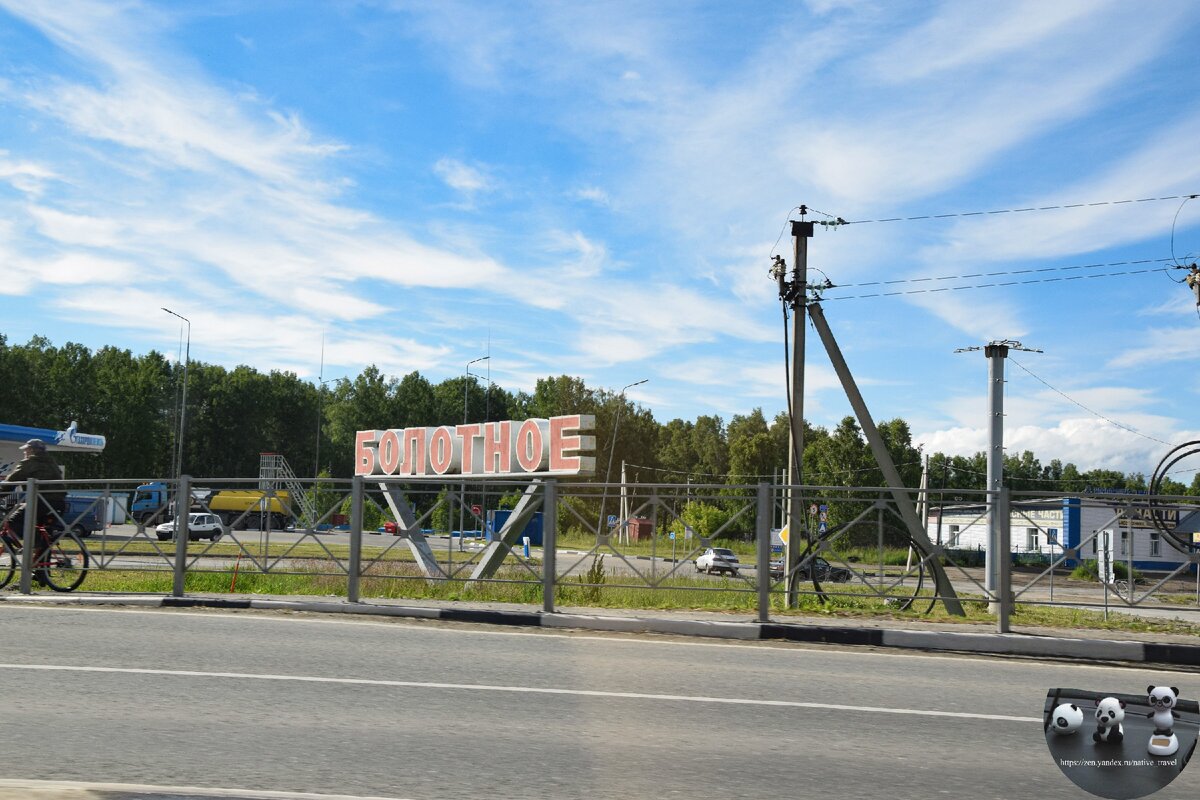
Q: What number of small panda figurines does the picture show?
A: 3